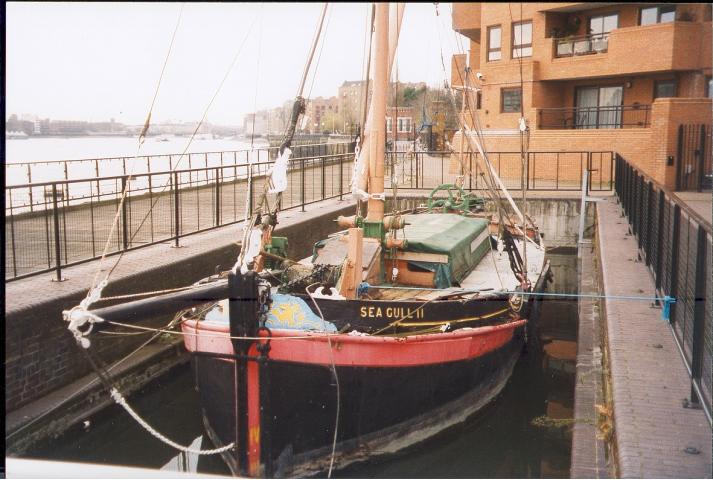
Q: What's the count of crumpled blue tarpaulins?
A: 0